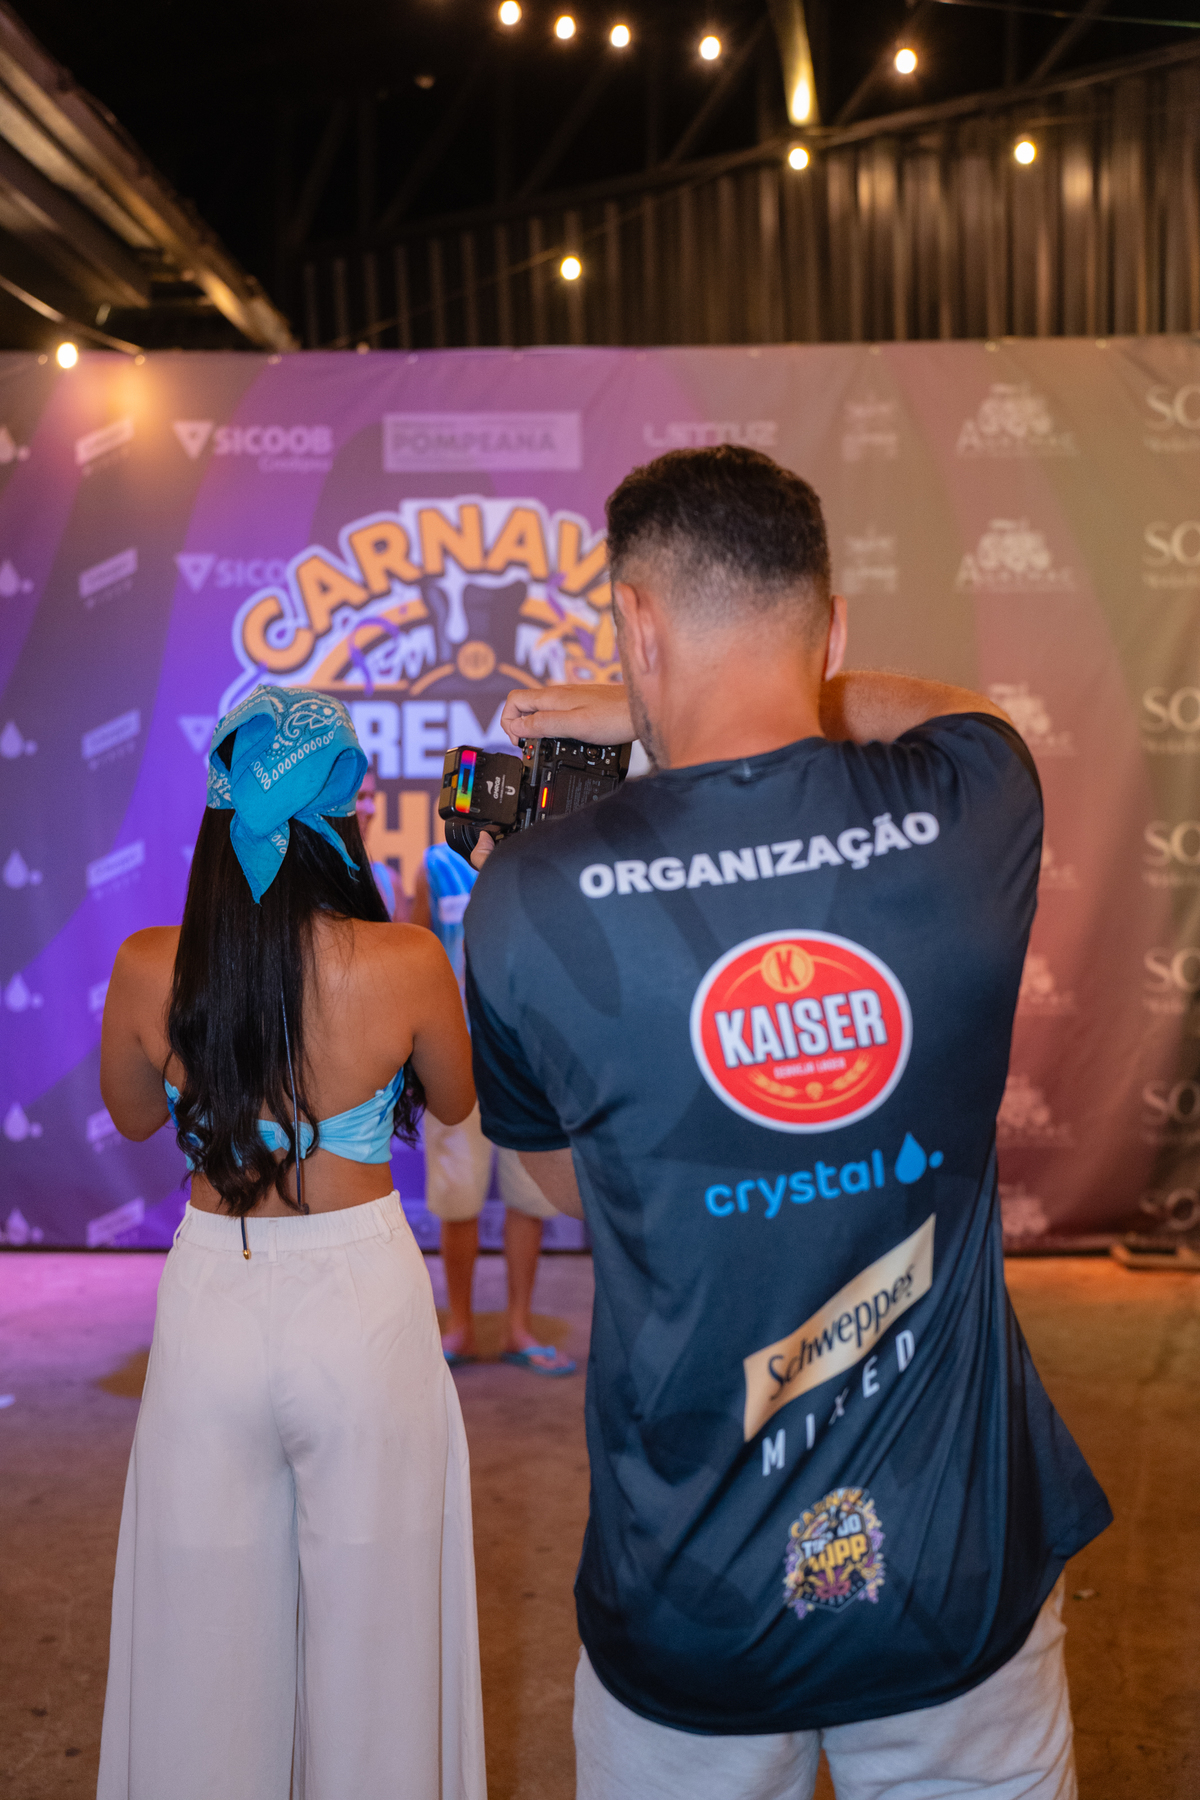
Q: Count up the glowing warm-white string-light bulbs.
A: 9